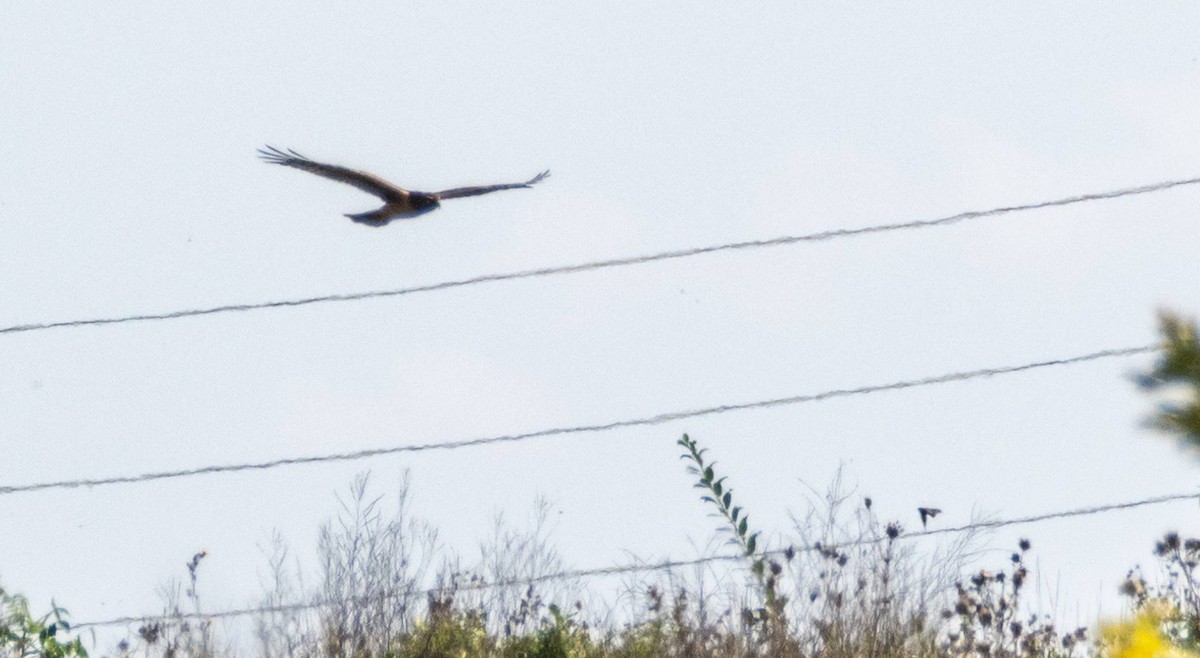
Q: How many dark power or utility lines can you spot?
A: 3